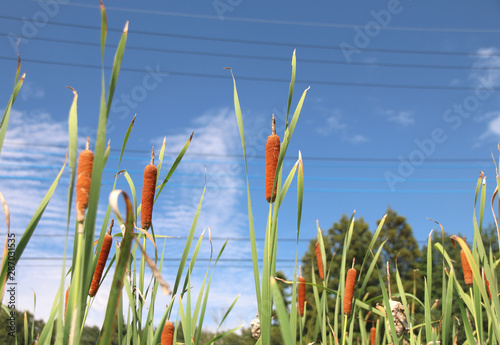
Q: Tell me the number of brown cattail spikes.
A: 12